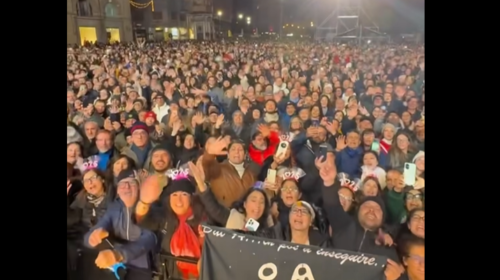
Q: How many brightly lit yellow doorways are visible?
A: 2